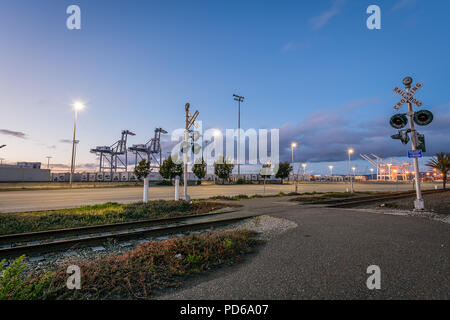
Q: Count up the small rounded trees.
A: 6